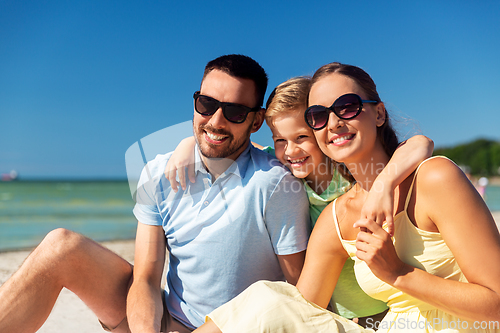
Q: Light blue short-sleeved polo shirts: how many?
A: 1